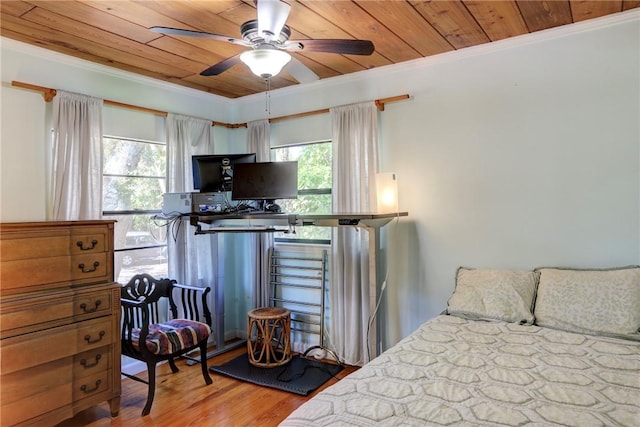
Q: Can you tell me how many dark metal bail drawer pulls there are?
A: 6